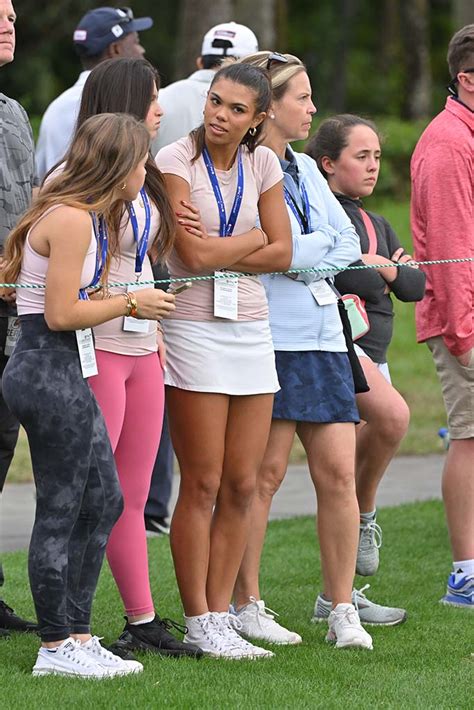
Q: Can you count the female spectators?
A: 5